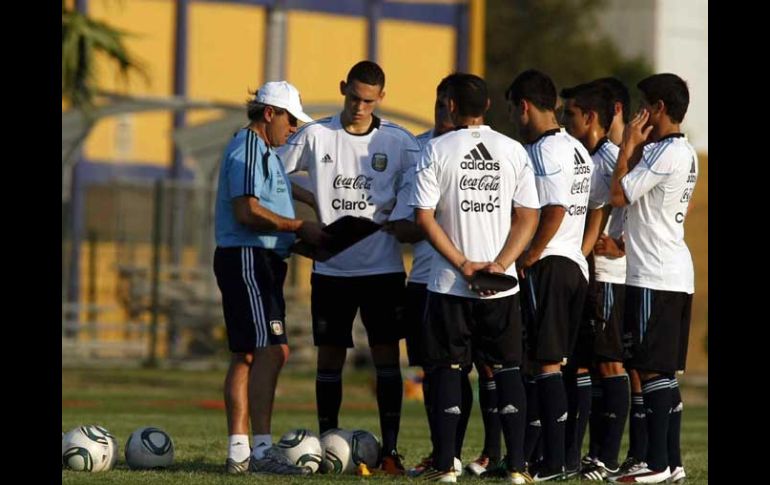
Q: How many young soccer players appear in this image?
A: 7